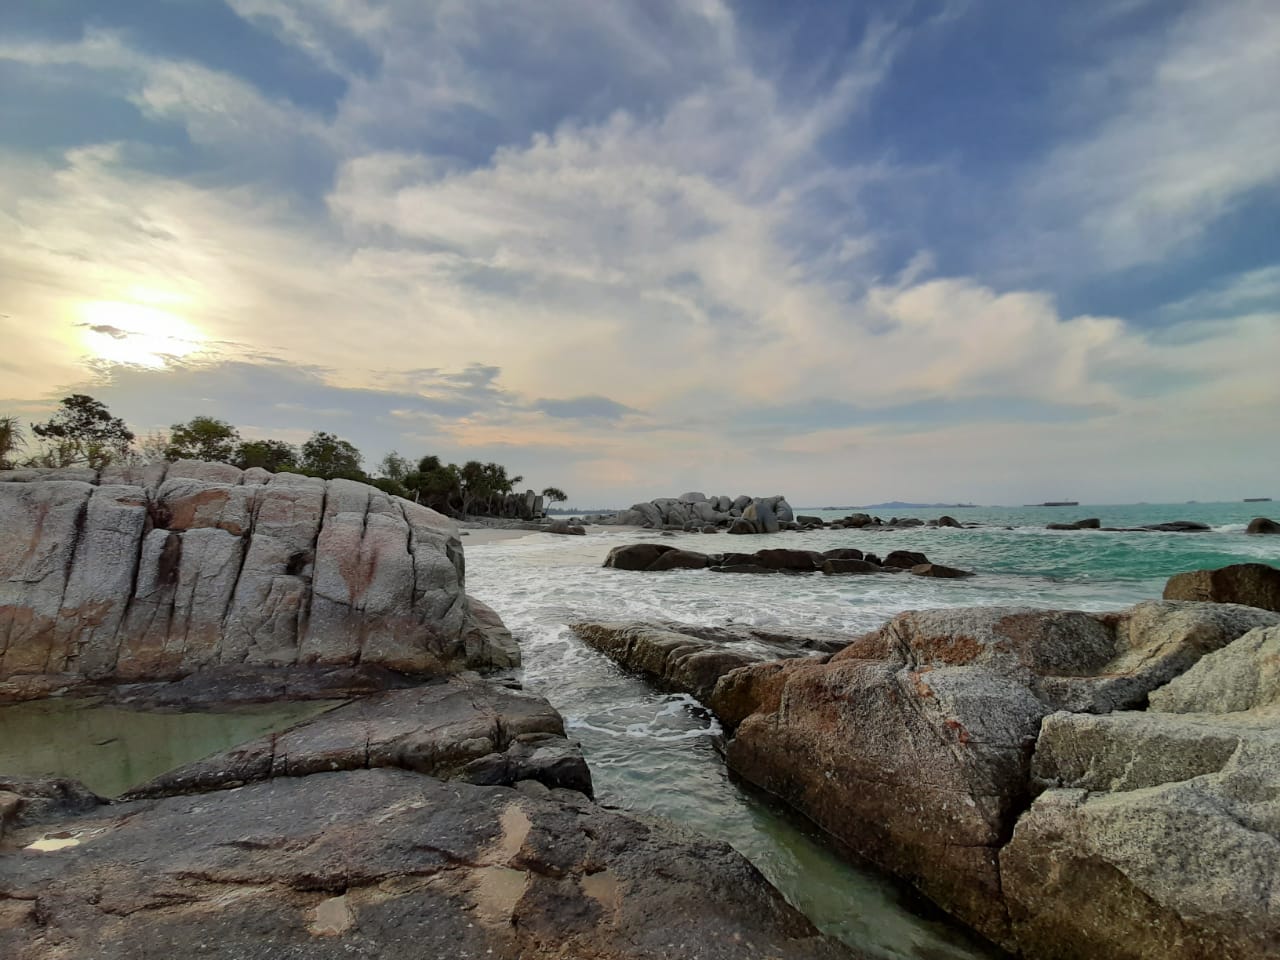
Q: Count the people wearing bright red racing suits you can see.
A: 0